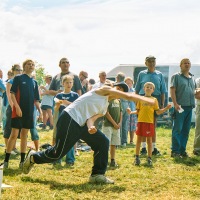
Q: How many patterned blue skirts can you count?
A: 1